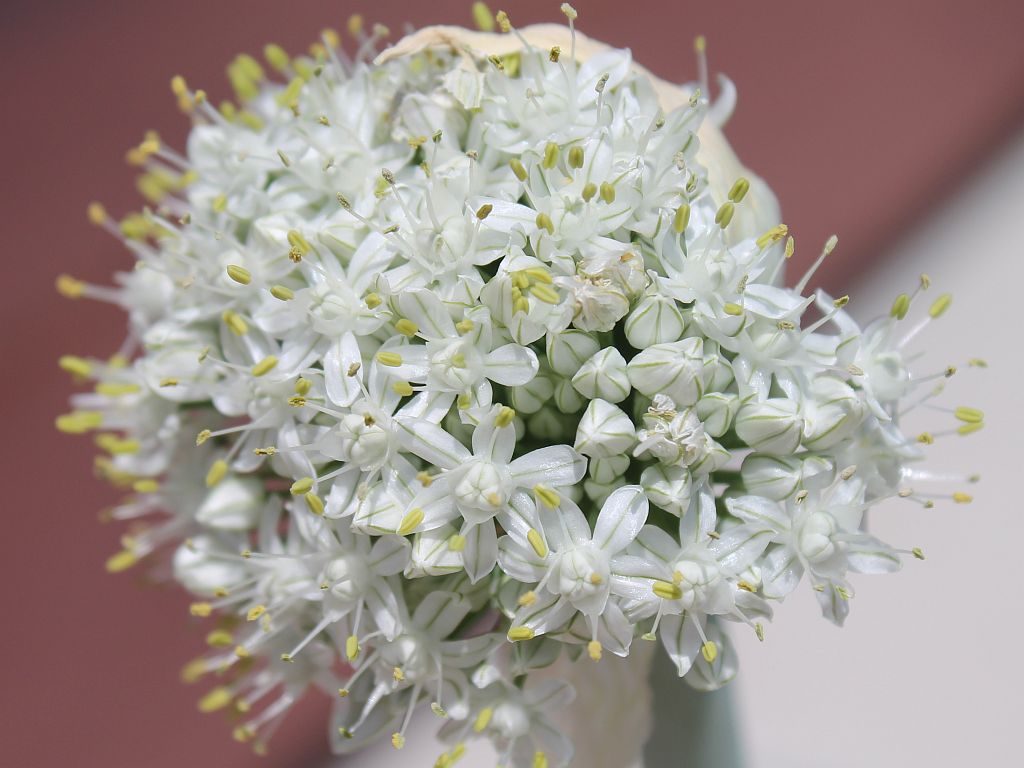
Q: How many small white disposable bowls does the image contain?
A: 0